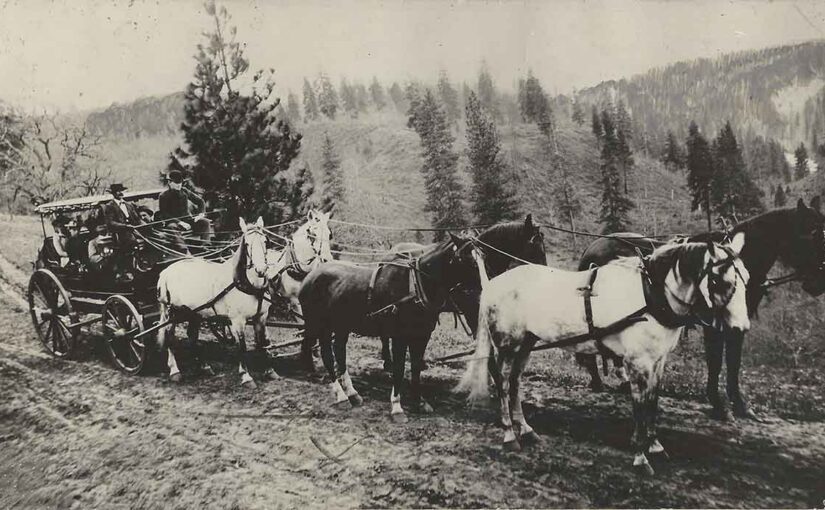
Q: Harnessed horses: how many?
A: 6